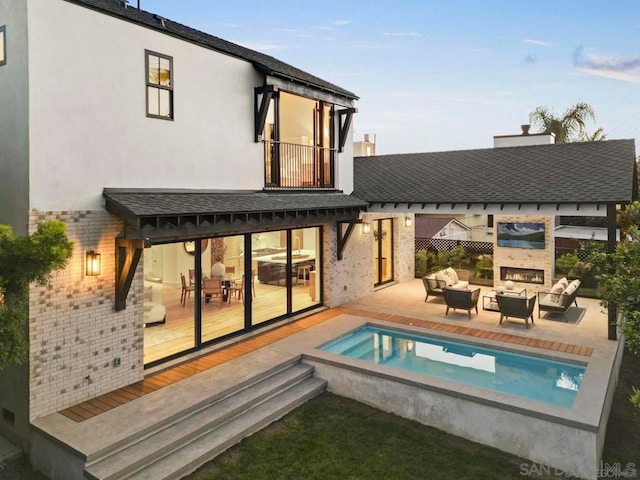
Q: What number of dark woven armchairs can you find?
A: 2